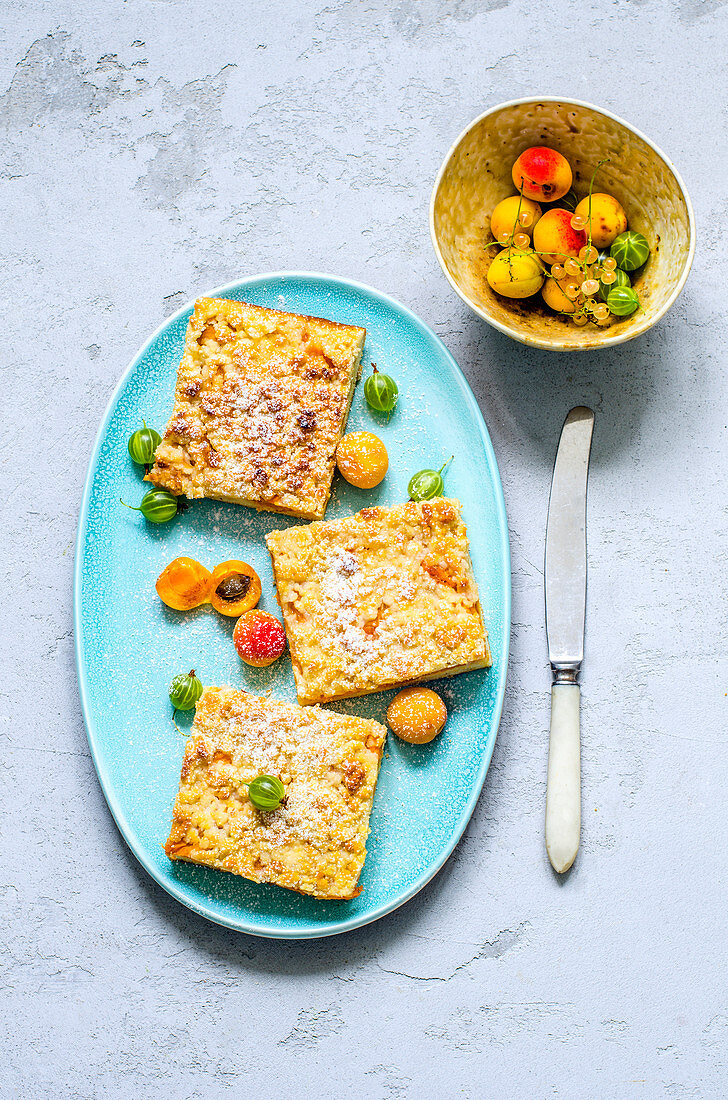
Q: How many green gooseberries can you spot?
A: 9